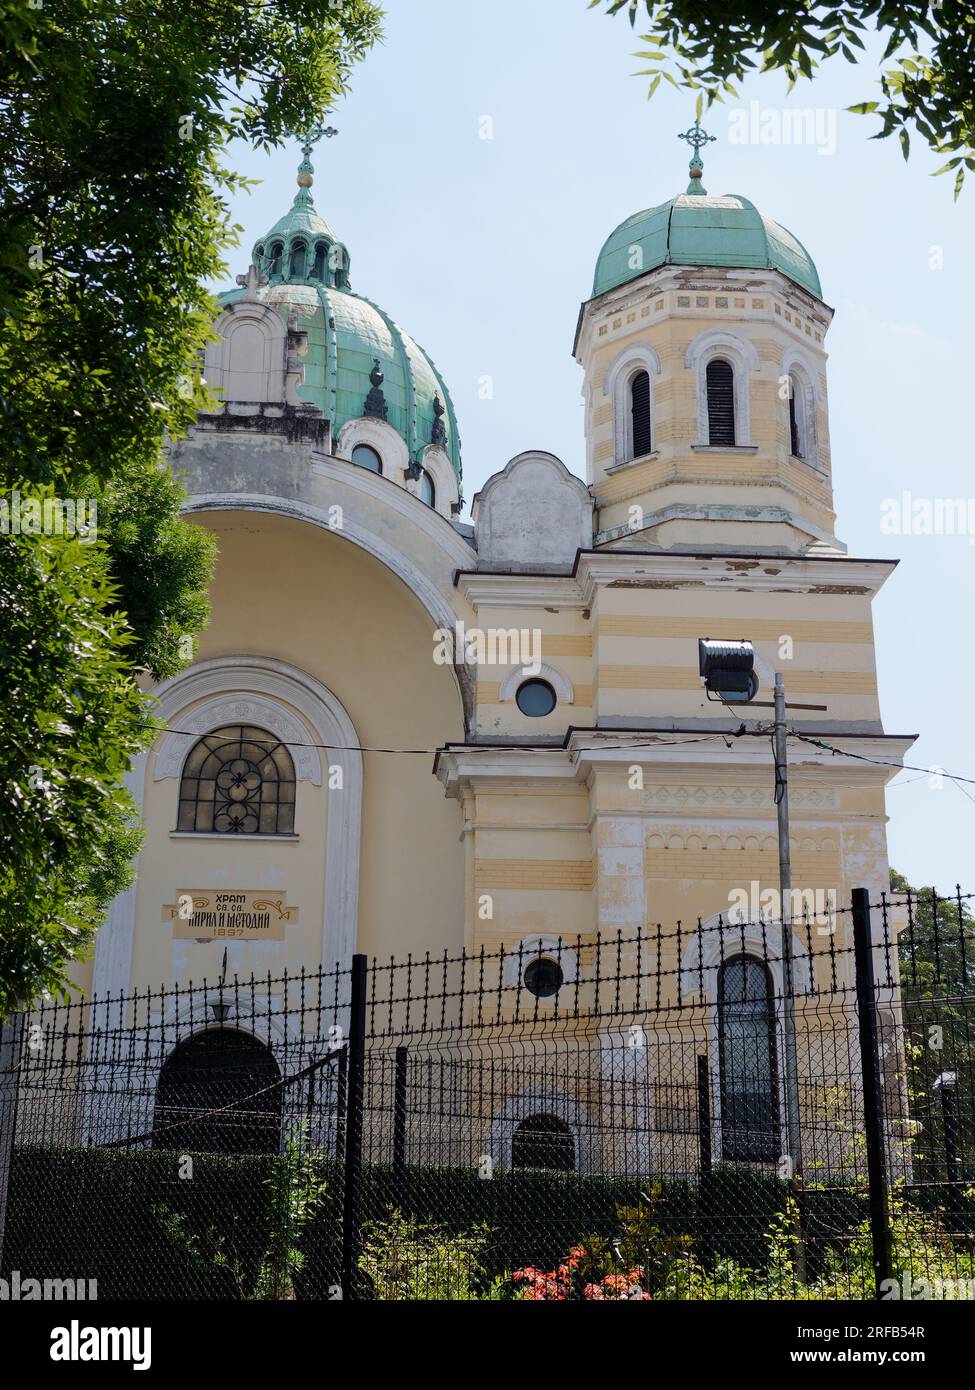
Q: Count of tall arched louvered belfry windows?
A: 3